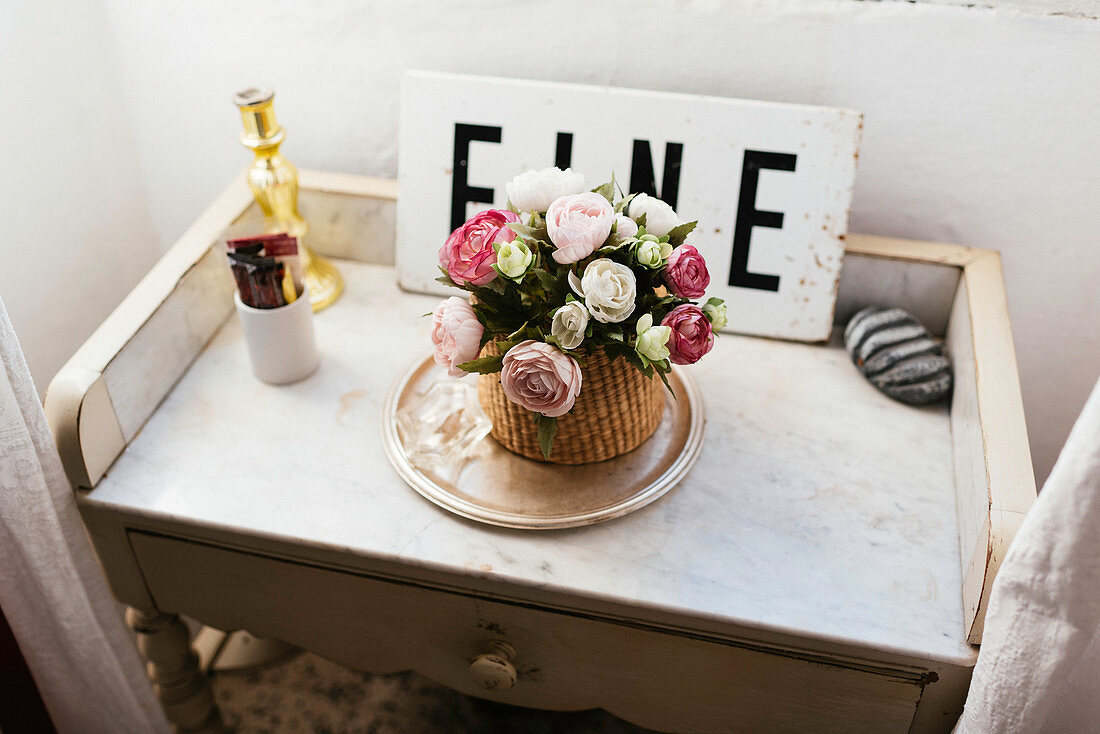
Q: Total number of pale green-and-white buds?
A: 4